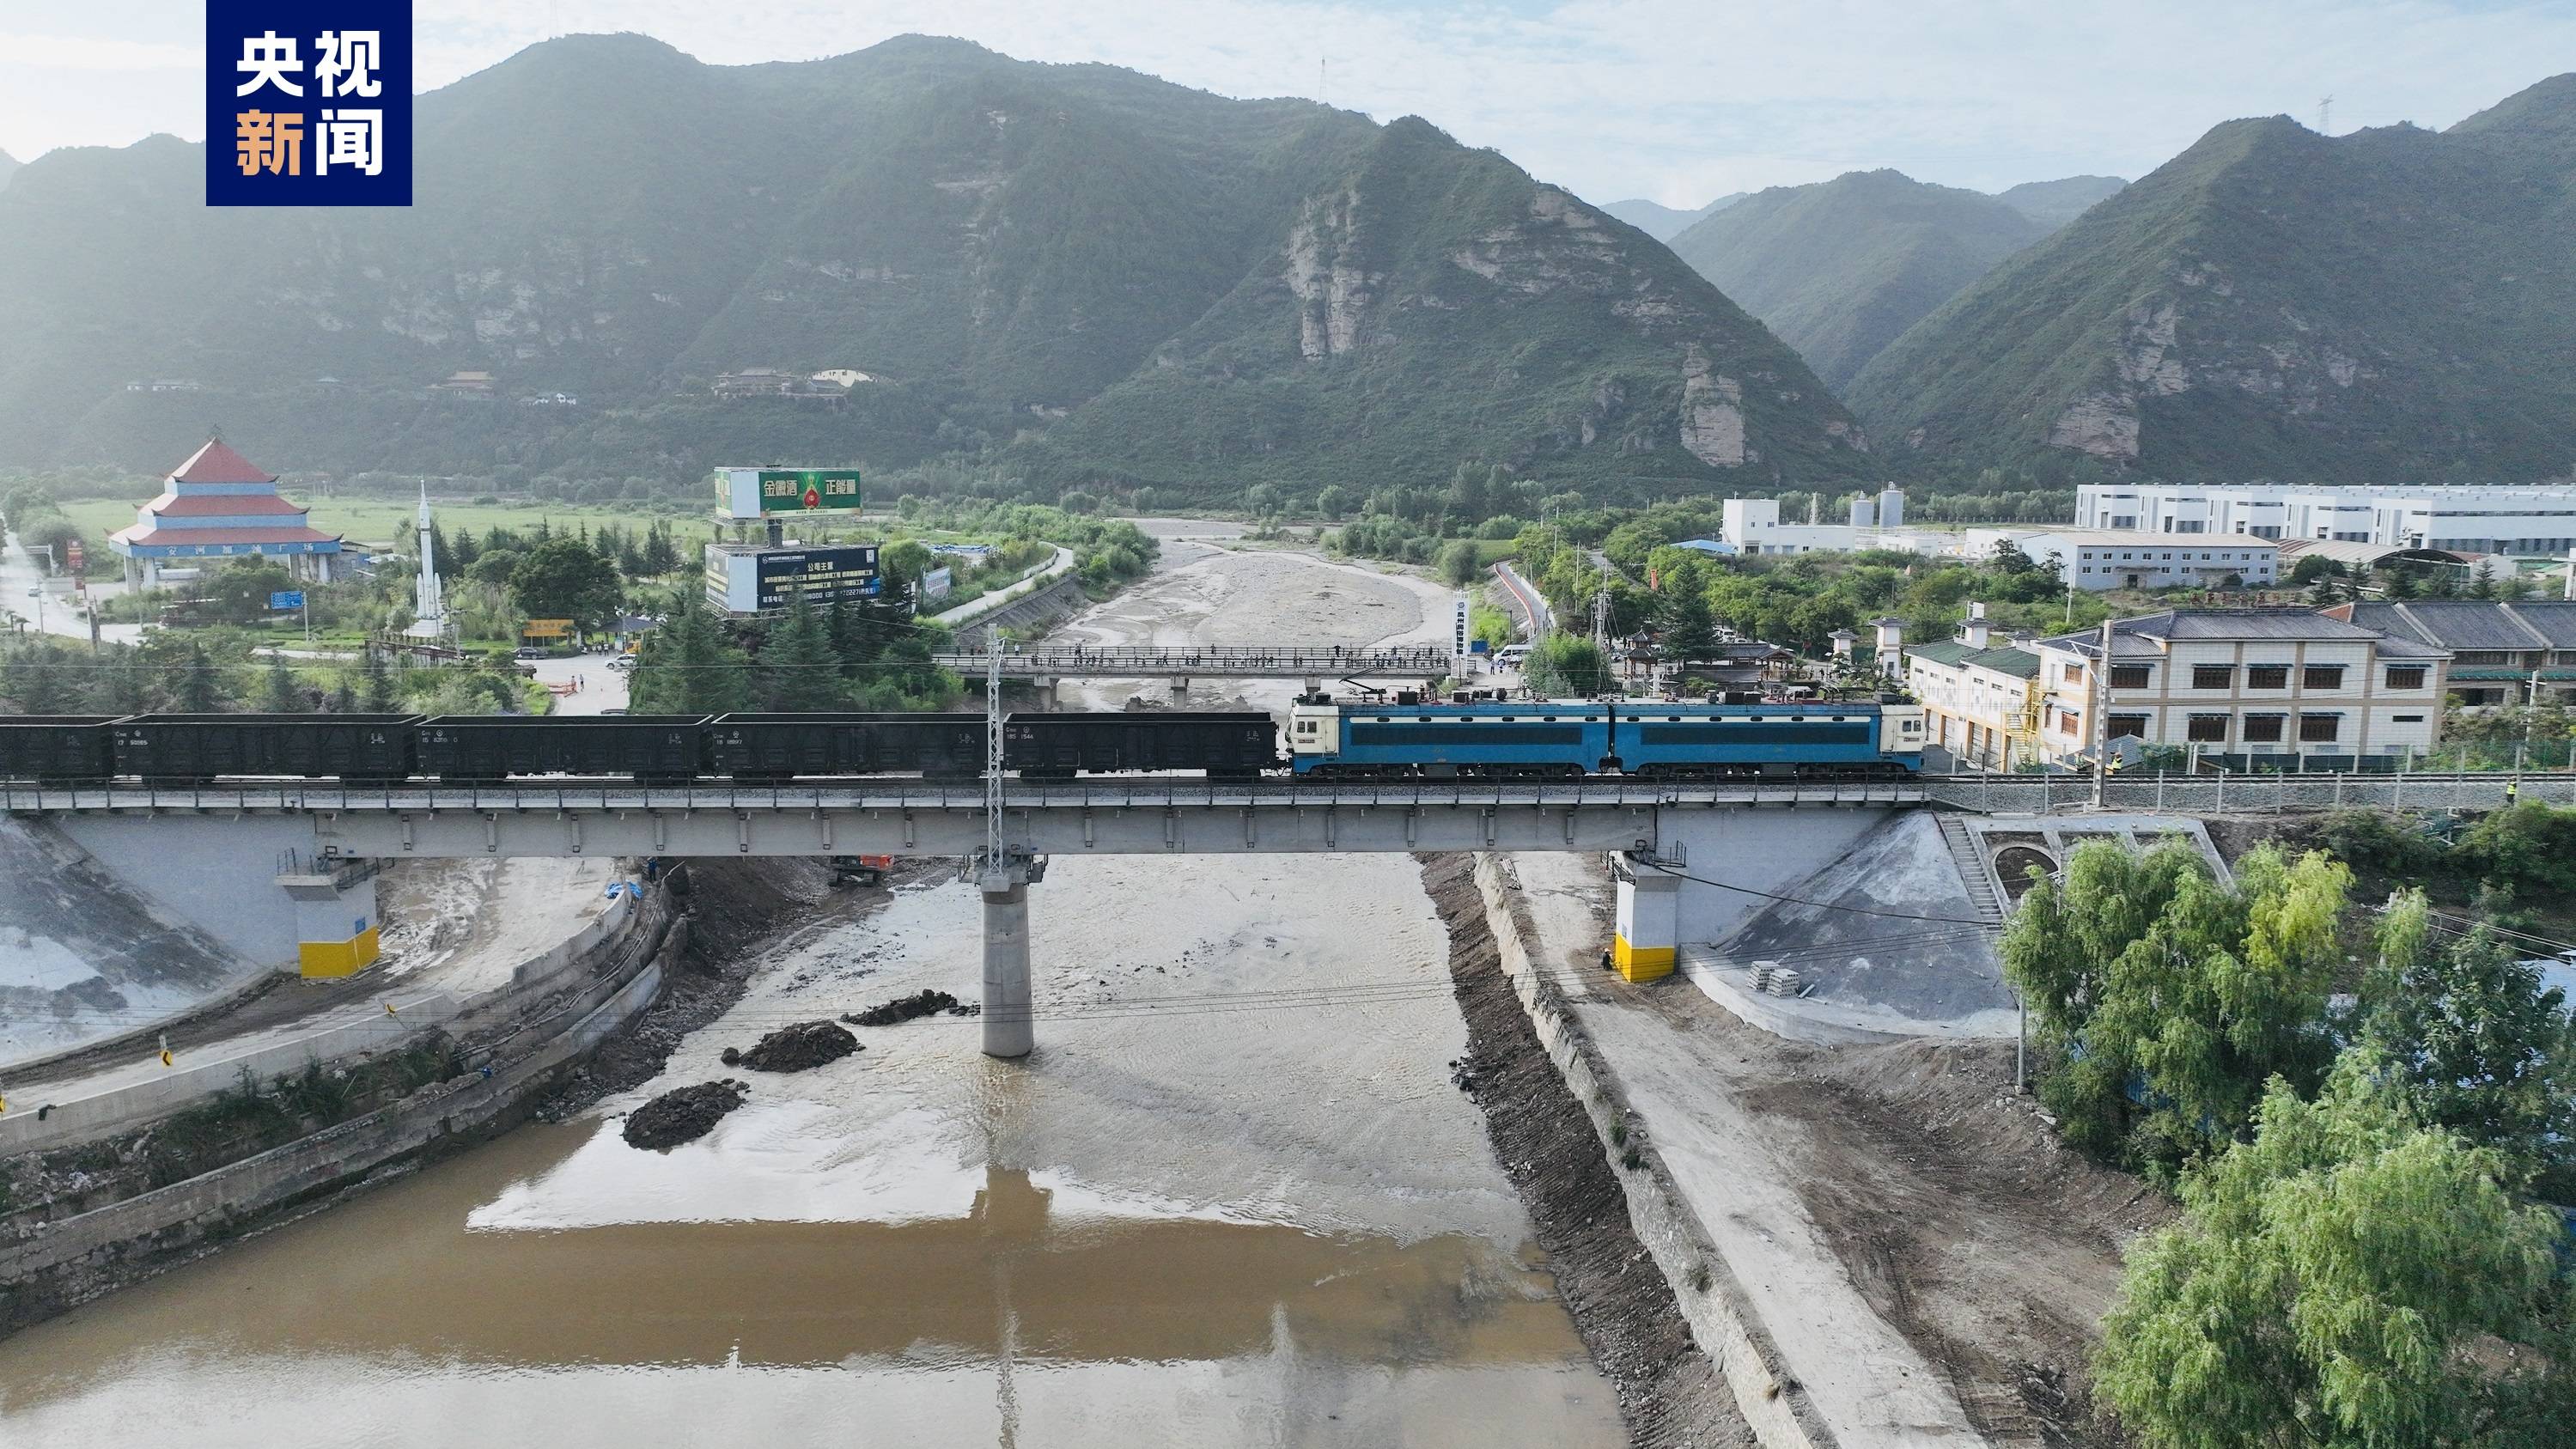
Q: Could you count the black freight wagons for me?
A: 5